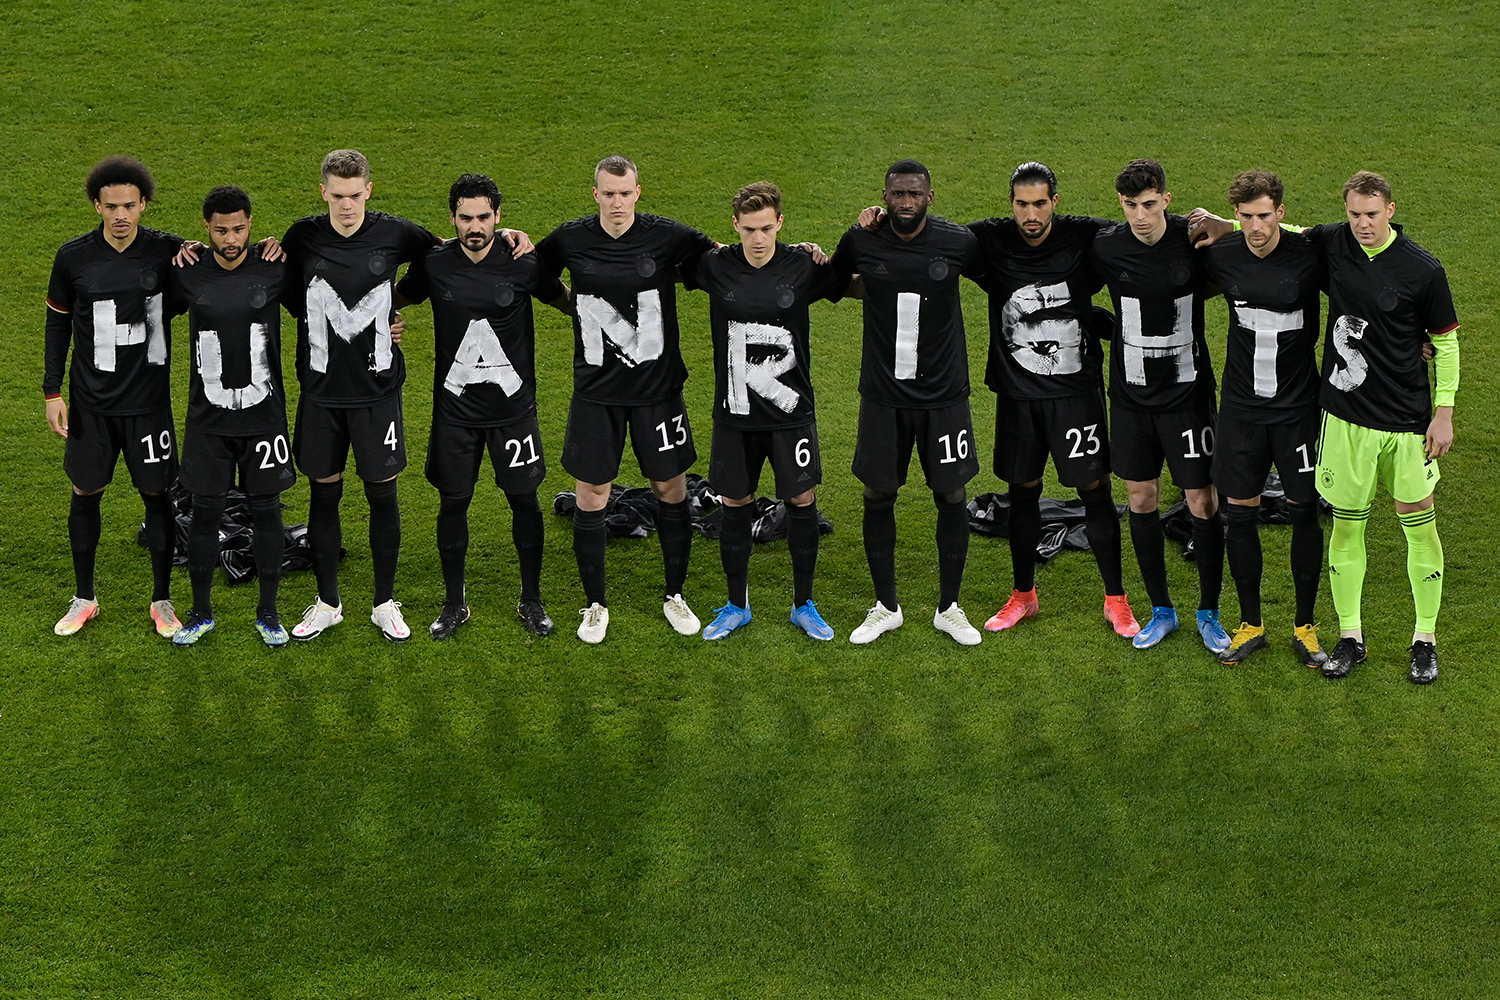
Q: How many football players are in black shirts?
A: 11